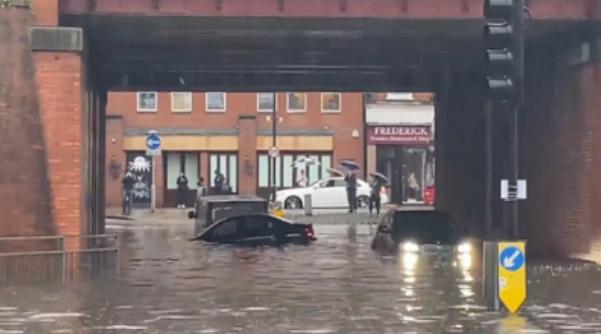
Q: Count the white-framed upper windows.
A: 6